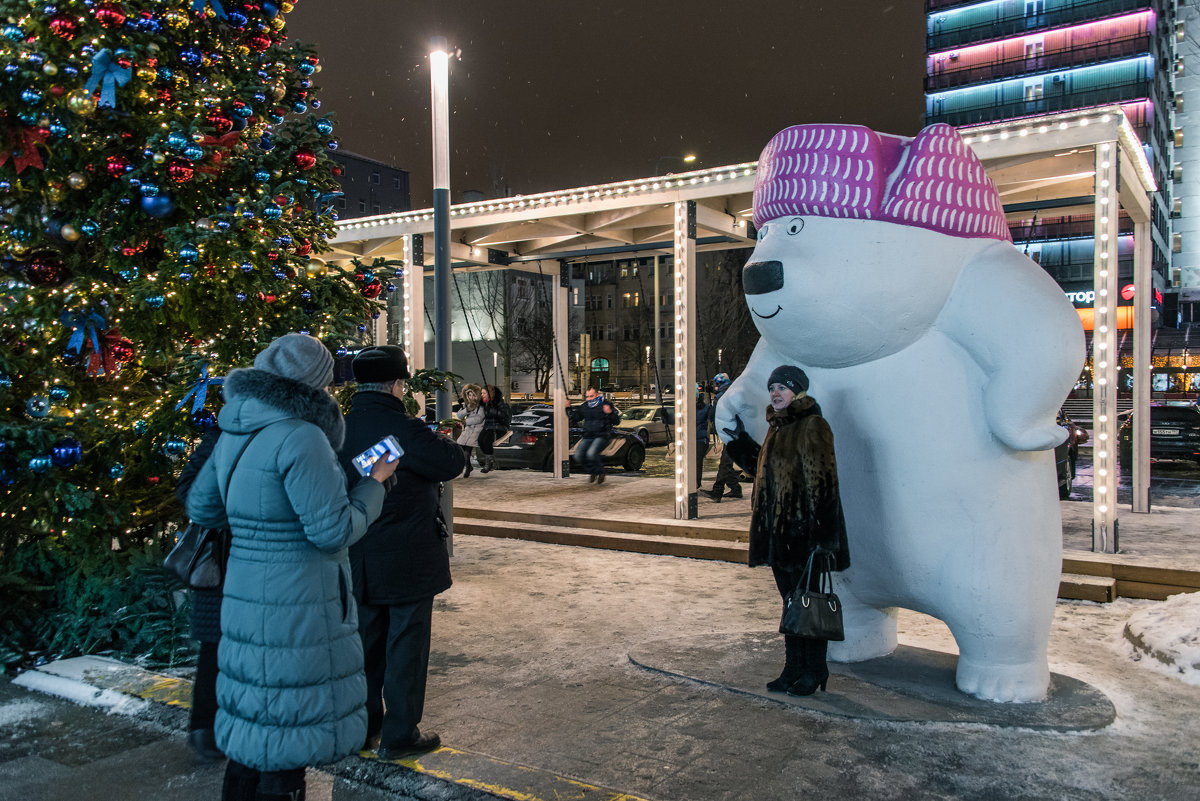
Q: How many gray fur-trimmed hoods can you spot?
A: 1